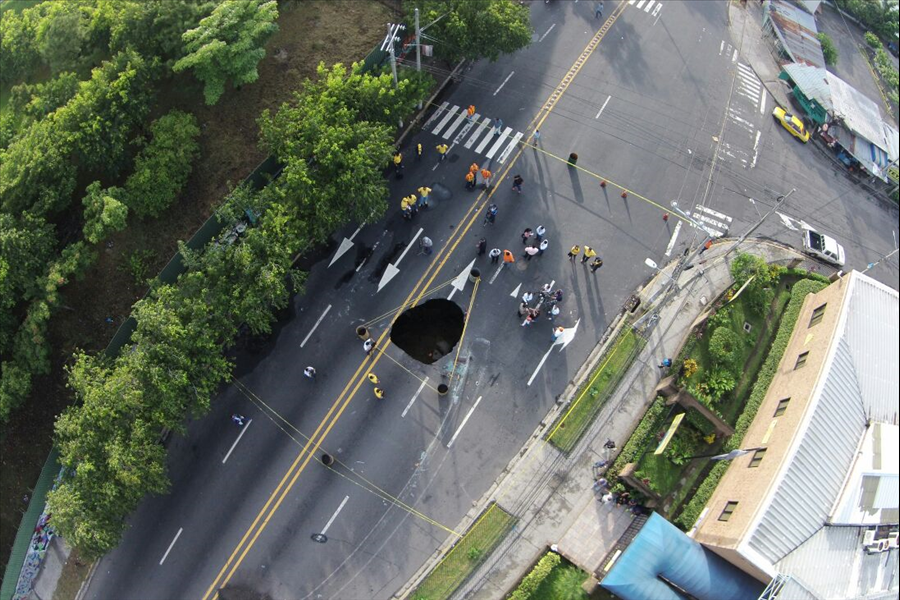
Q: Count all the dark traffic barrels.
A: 5